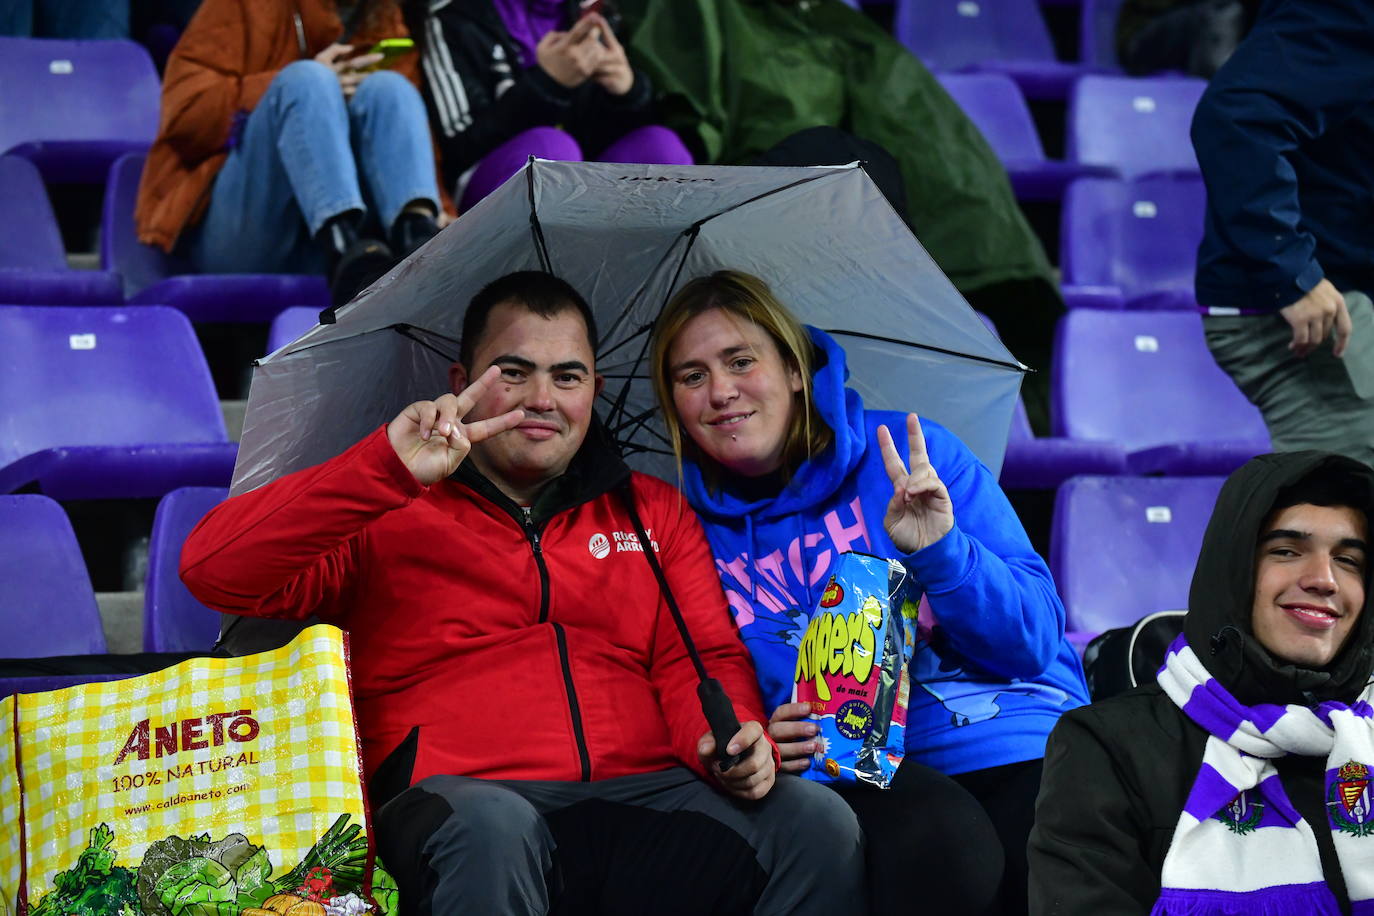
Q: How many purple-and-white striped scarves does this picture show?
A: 1